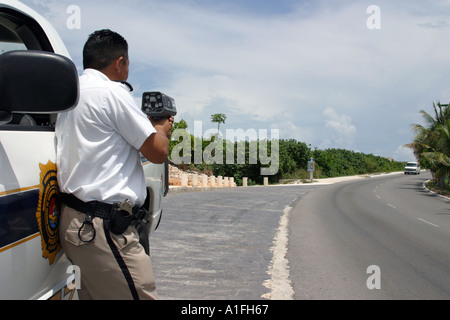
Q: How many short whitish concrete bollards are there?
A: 9